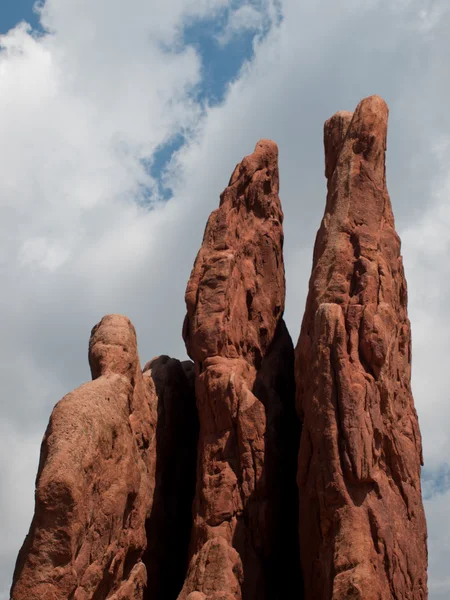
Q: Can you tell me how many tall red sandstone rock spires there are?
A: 3